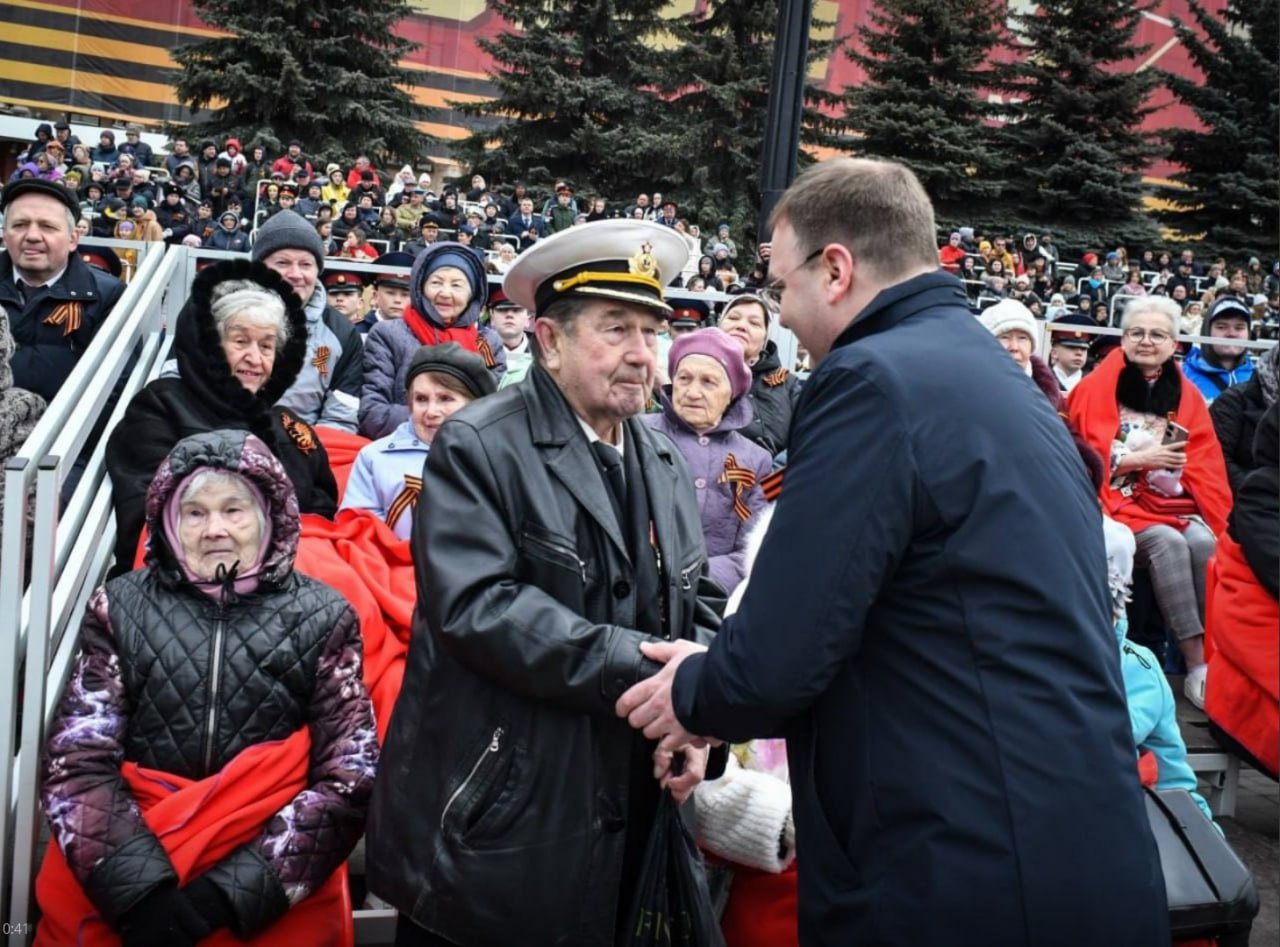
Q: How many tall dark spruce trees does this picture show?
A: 6